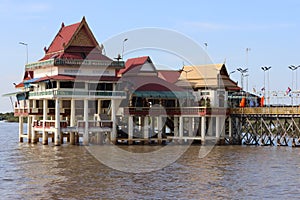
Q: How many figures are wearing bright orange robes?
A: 2